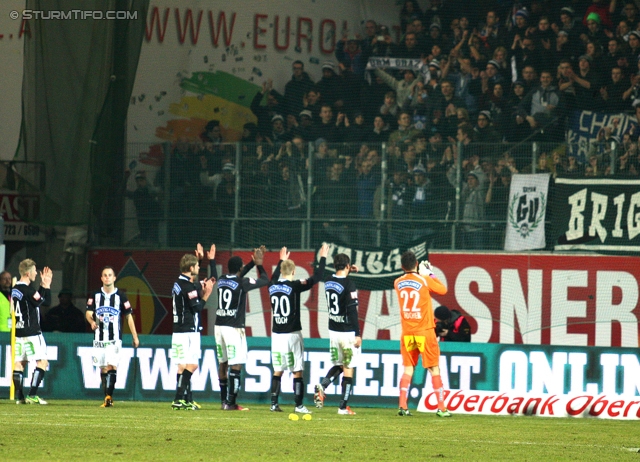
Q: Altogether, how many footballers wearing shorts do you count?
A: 7